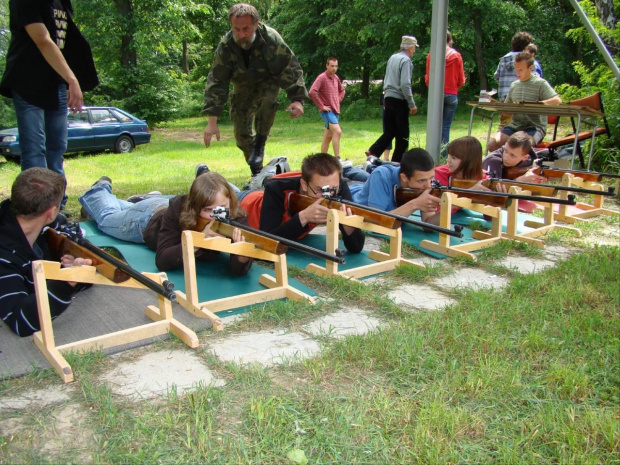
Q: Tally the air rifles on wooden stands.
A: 6